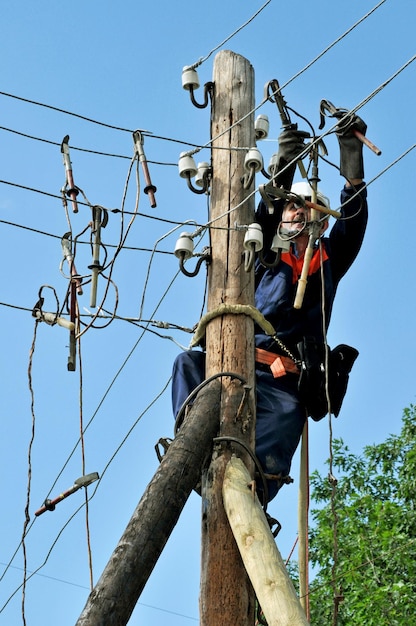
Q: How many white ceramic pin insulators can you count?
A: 9